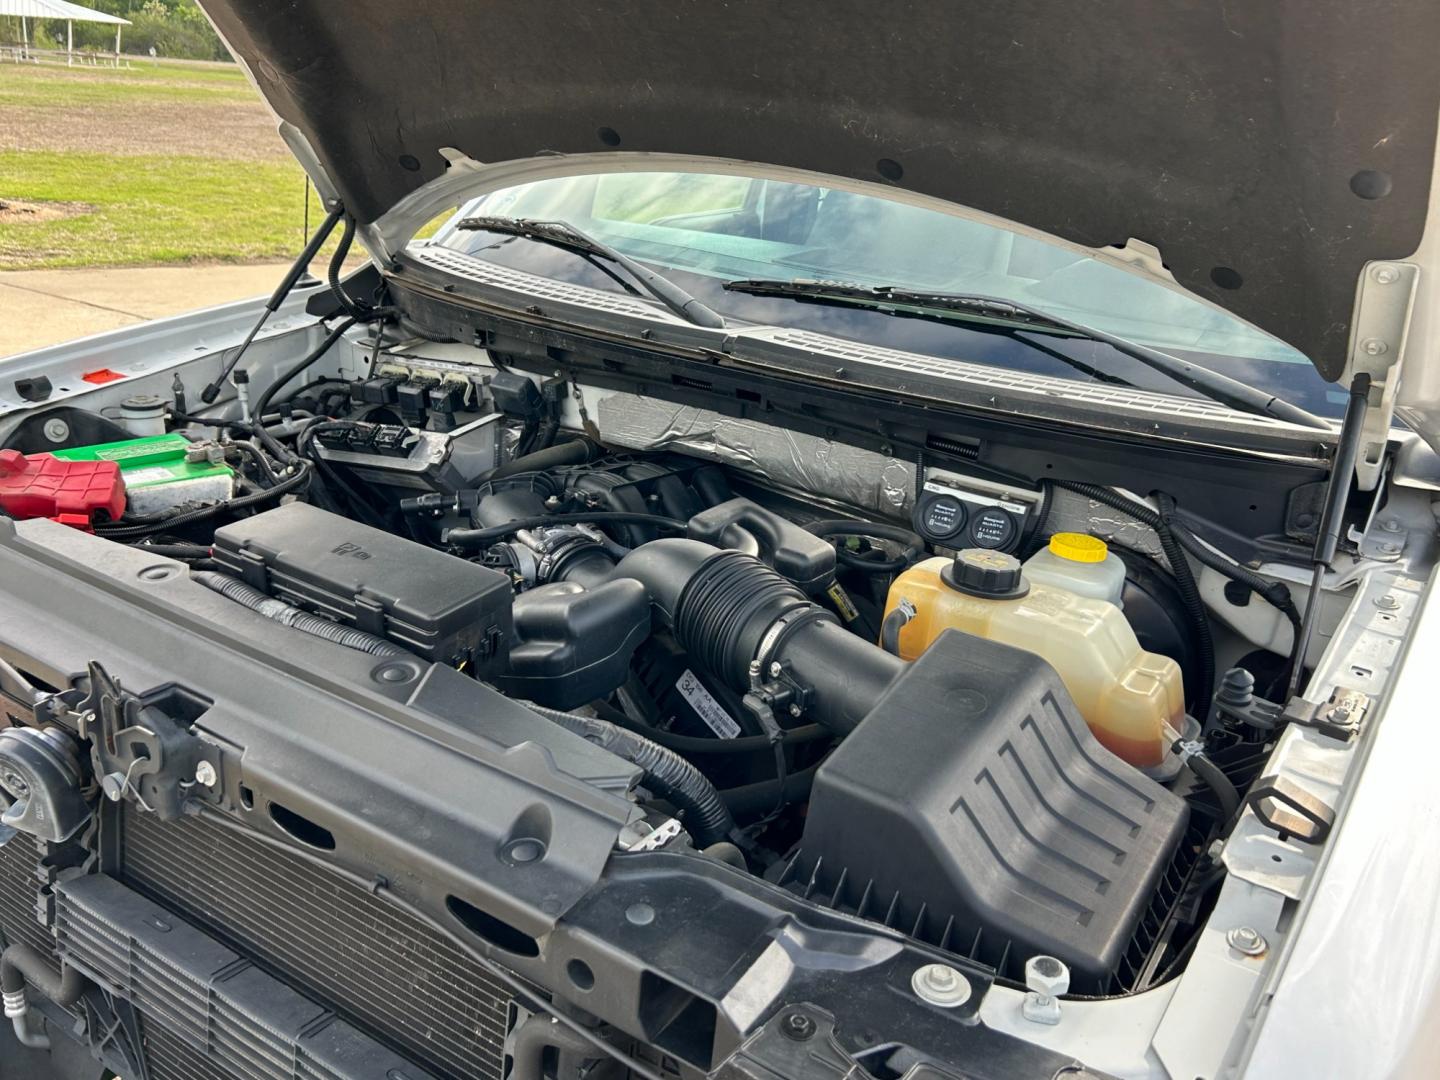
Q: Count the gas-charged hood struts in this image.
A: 2